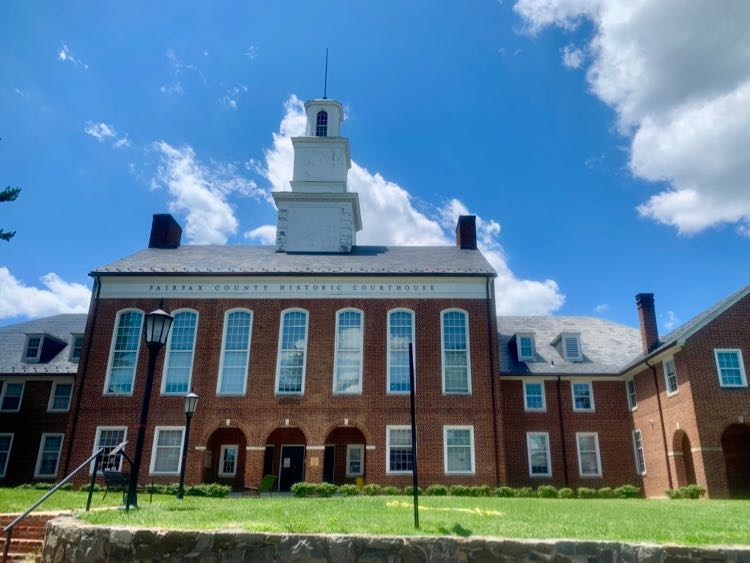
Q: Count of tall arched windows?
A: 7